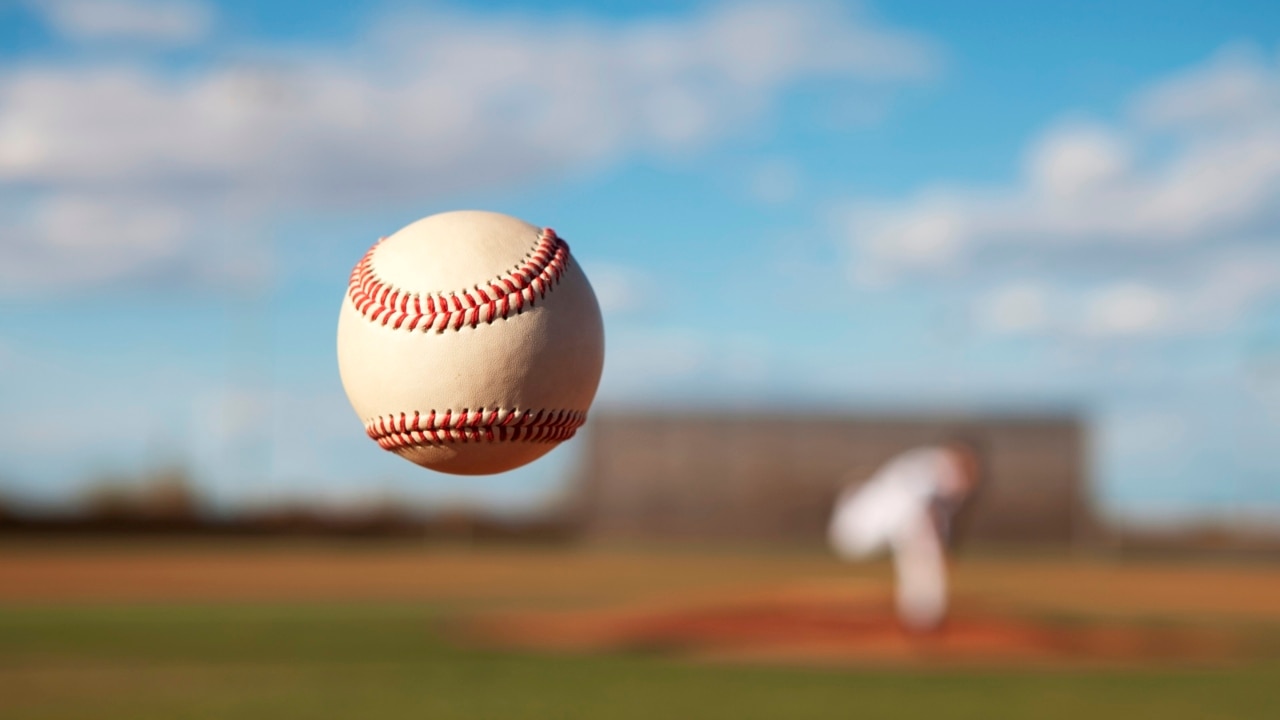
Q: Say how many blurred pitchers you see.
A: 1